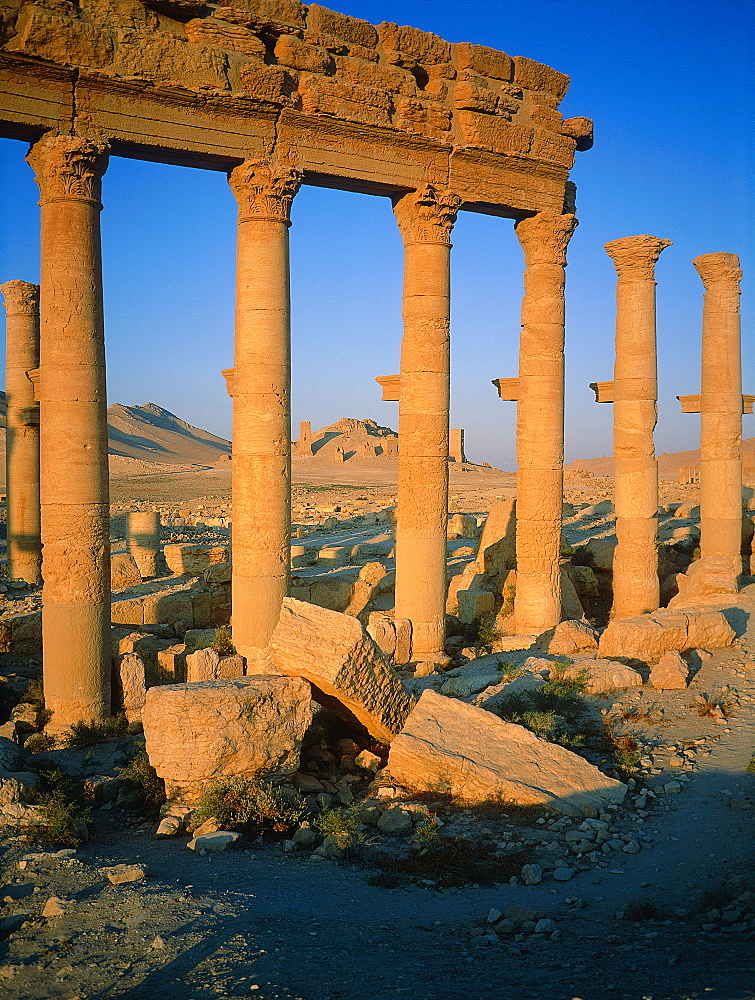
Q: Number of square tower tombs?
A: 2